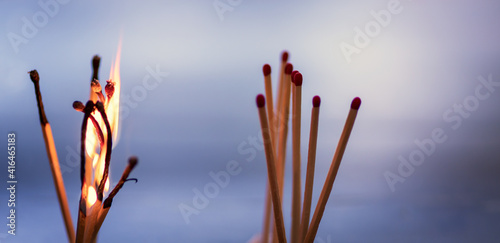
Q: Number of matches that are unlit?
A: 8